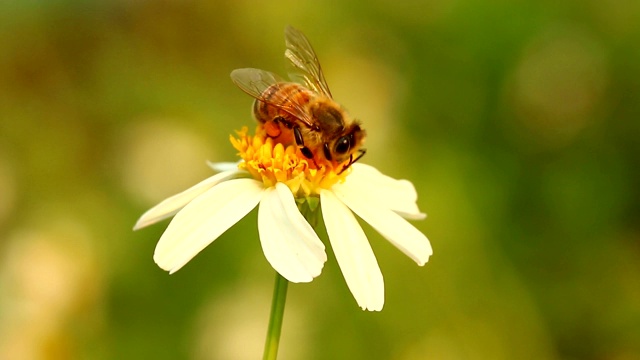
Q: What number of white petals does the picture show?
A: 7